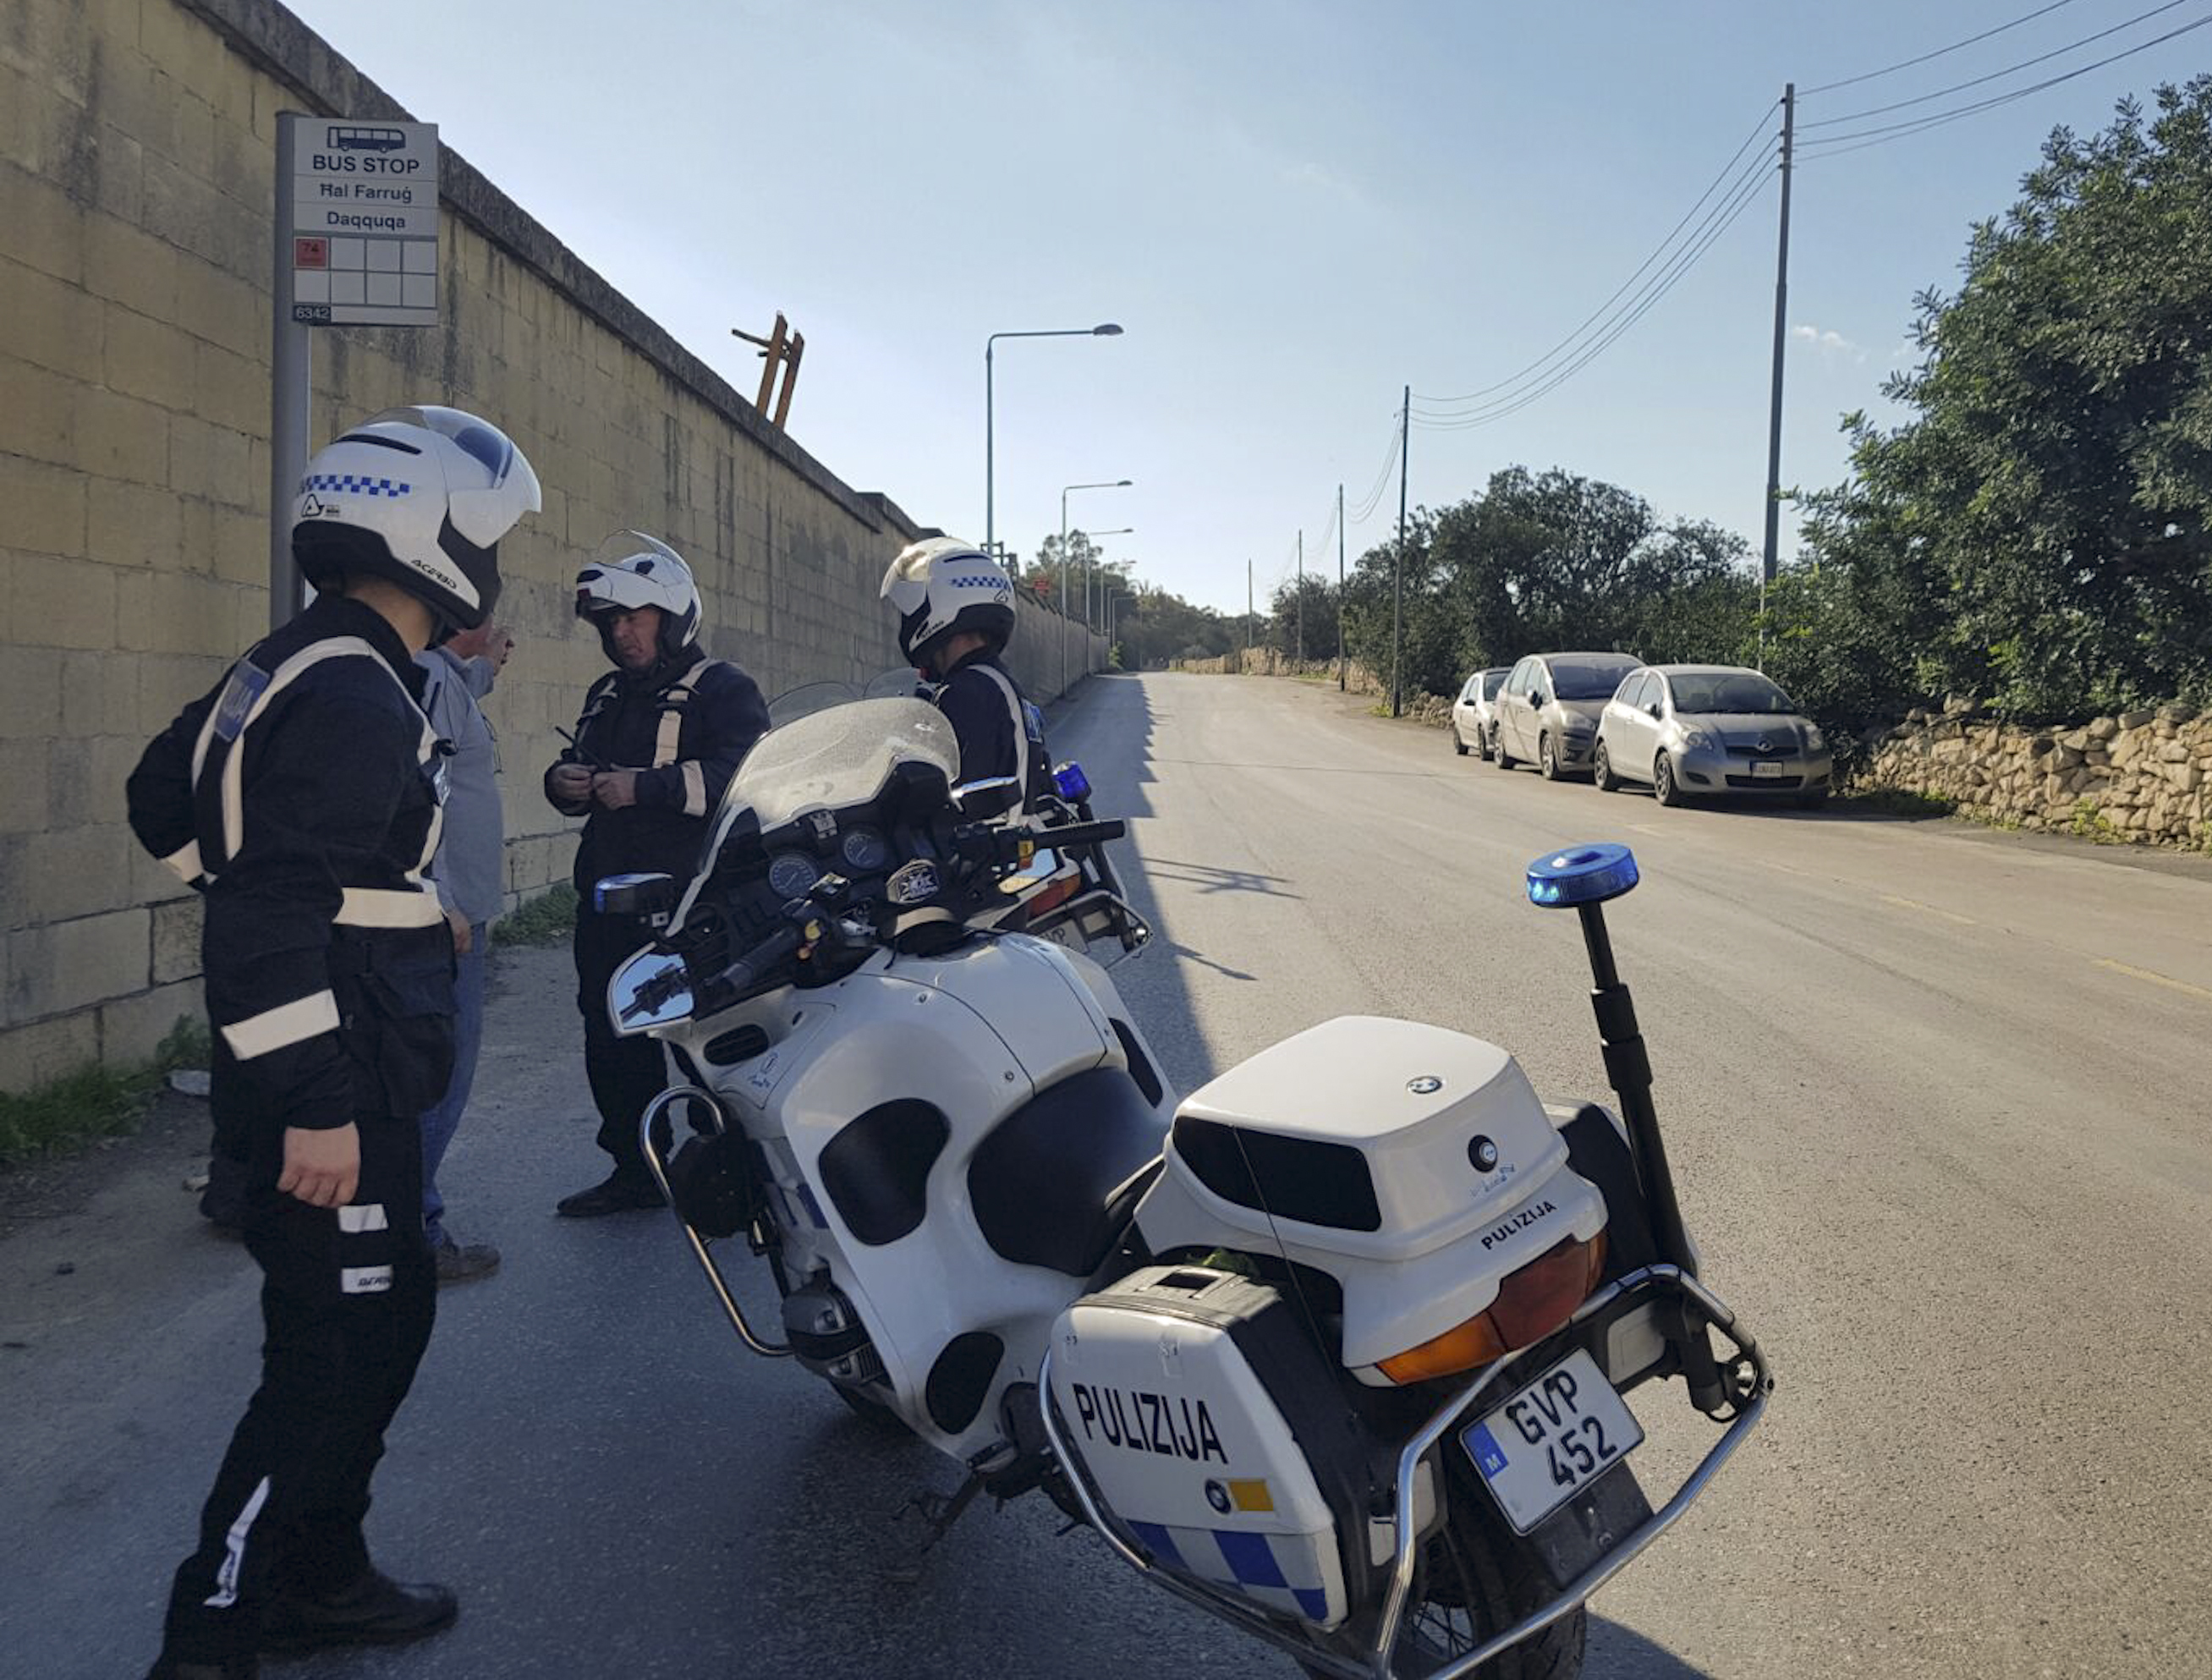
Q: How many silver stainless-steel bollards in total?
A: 0